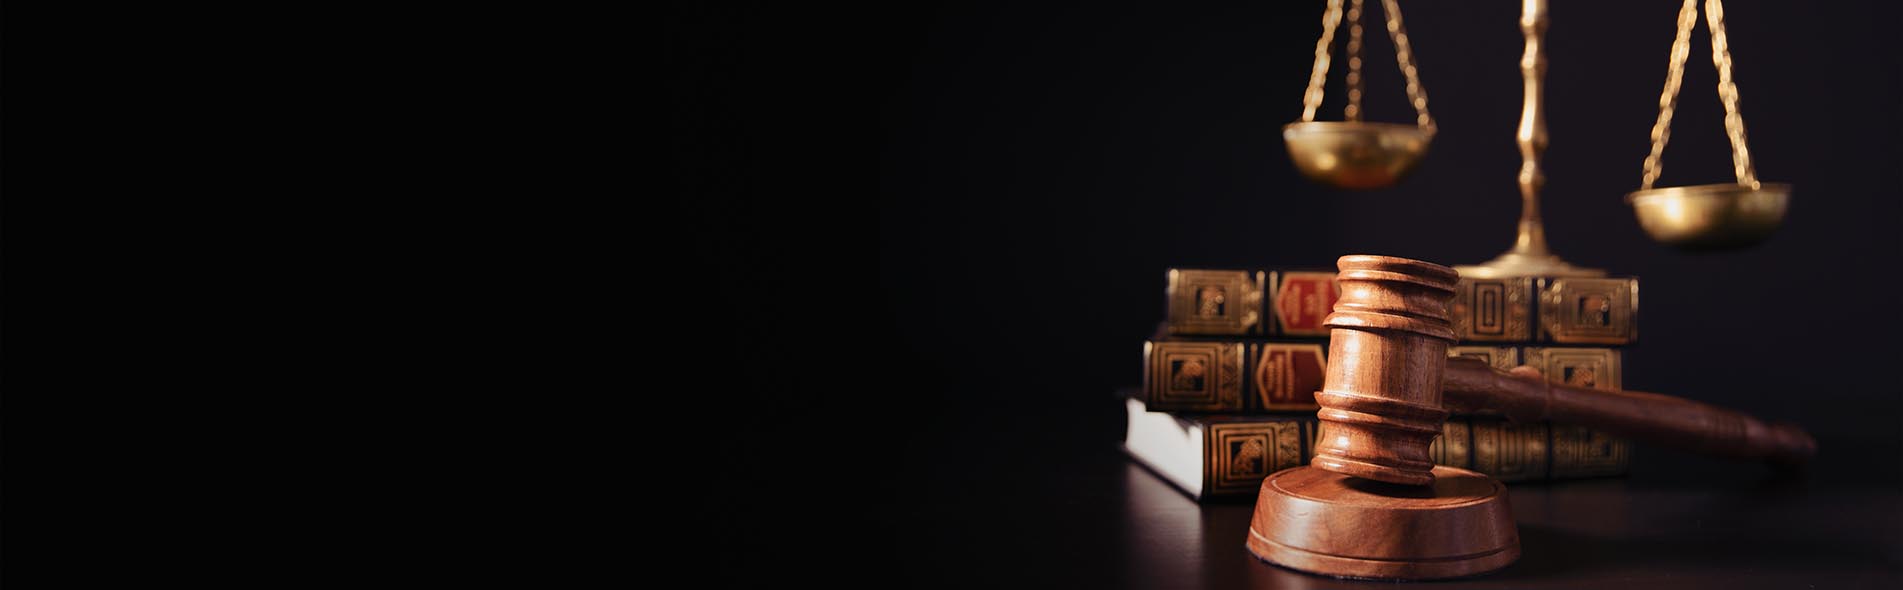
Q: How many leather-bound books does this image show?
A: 3